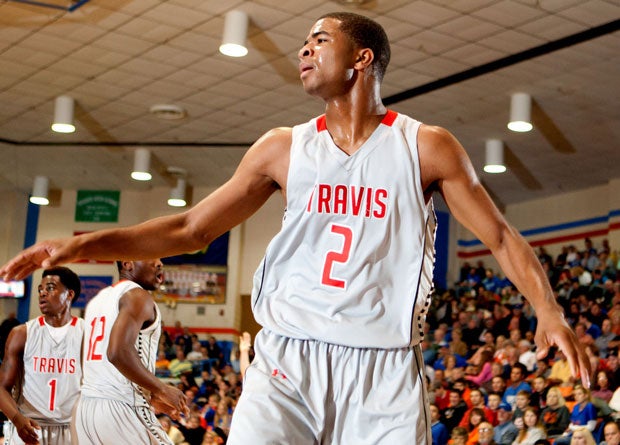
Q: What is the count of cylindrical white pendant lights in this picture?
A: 7